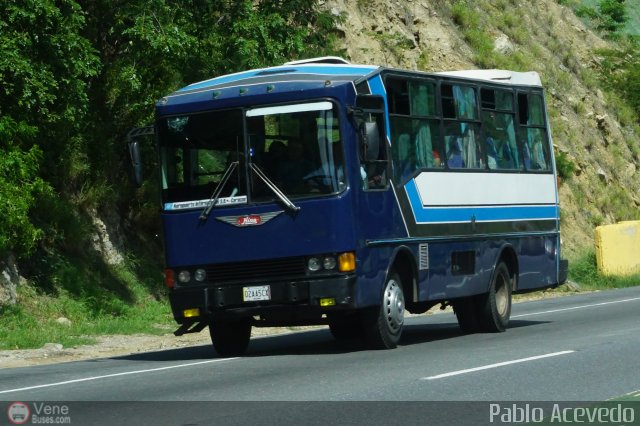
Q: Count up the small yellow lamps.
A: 2